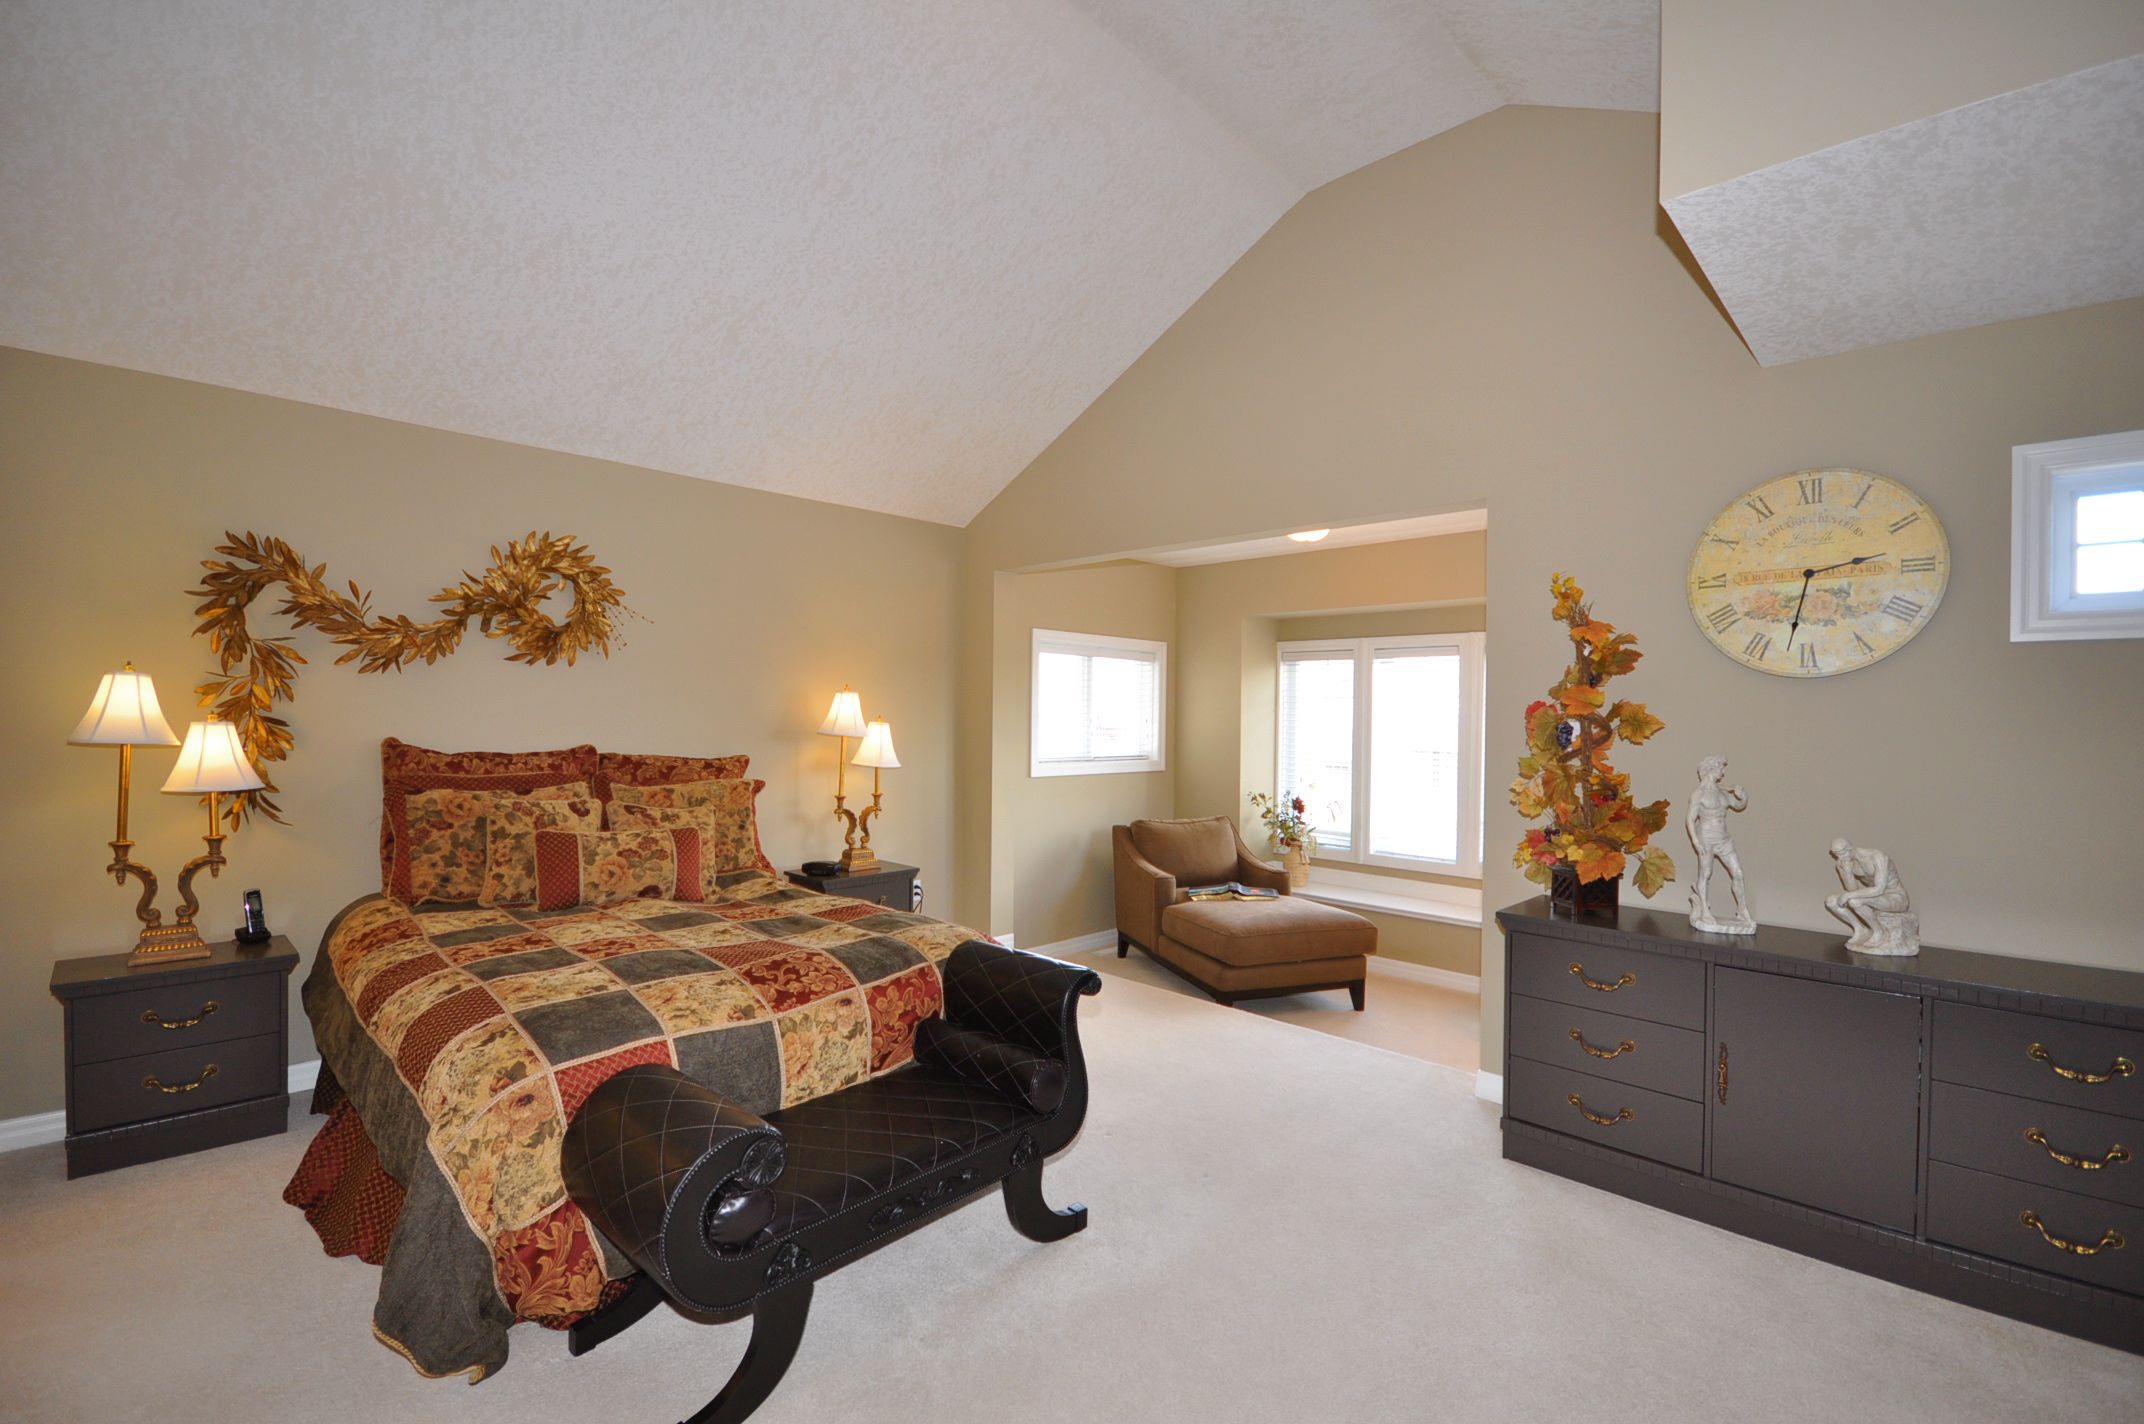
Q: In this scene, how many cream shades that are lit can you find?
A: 4